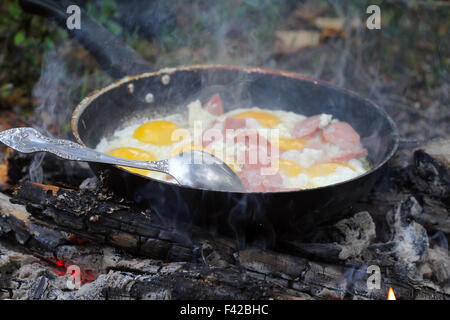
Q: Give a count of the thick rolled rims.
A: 1